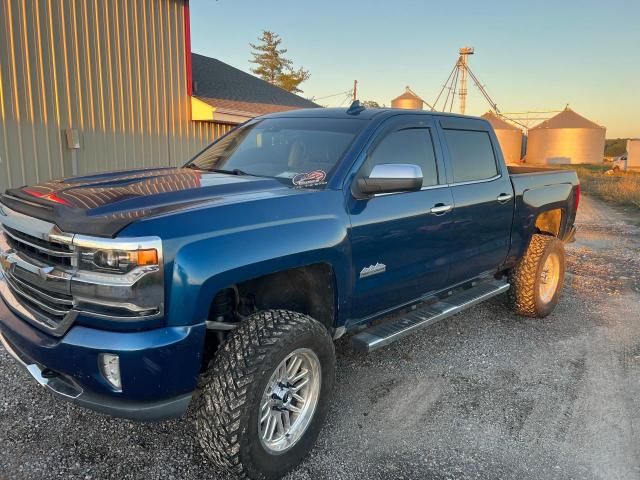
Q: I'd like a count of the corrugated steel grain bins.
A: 3